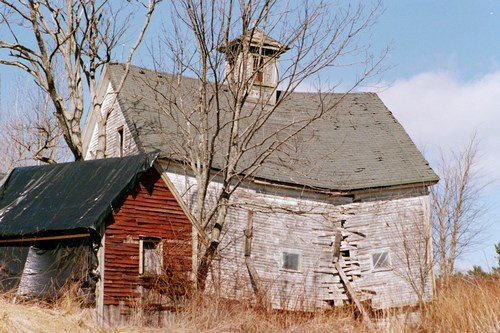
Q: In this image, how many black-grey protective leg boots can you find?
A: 0